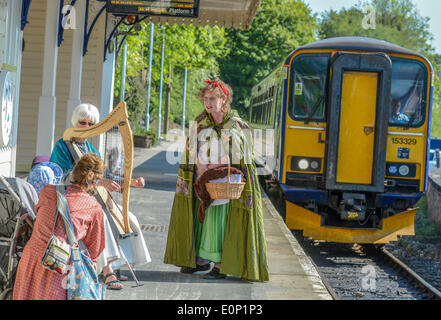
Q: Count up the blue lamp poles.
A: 4